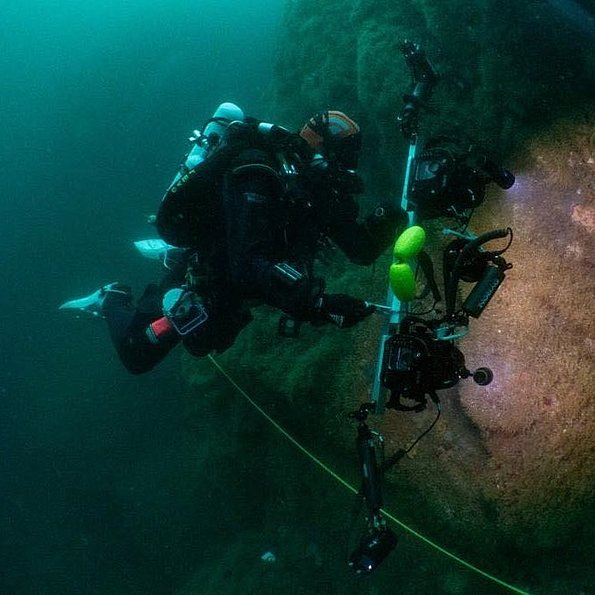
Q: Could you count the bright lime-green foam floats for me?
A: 2